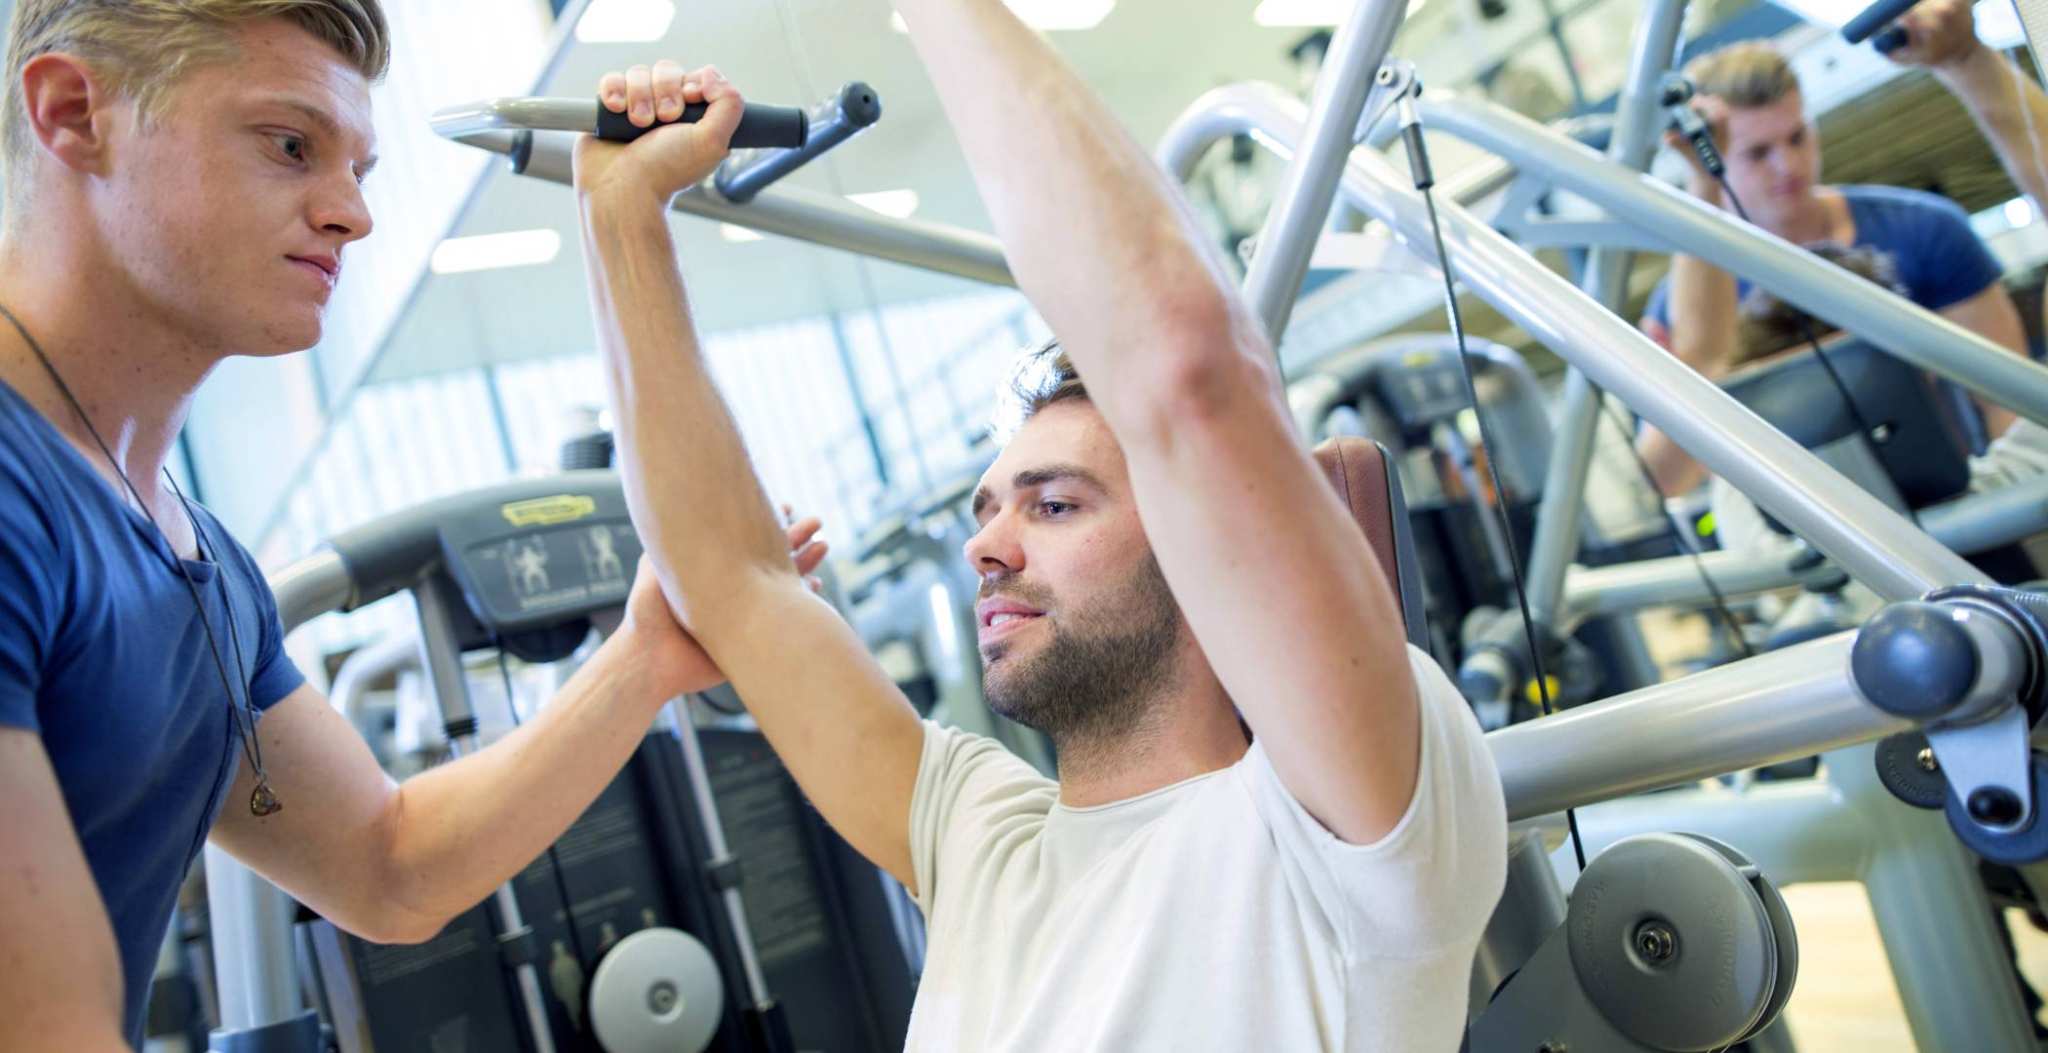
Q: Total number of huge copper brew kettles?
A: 0